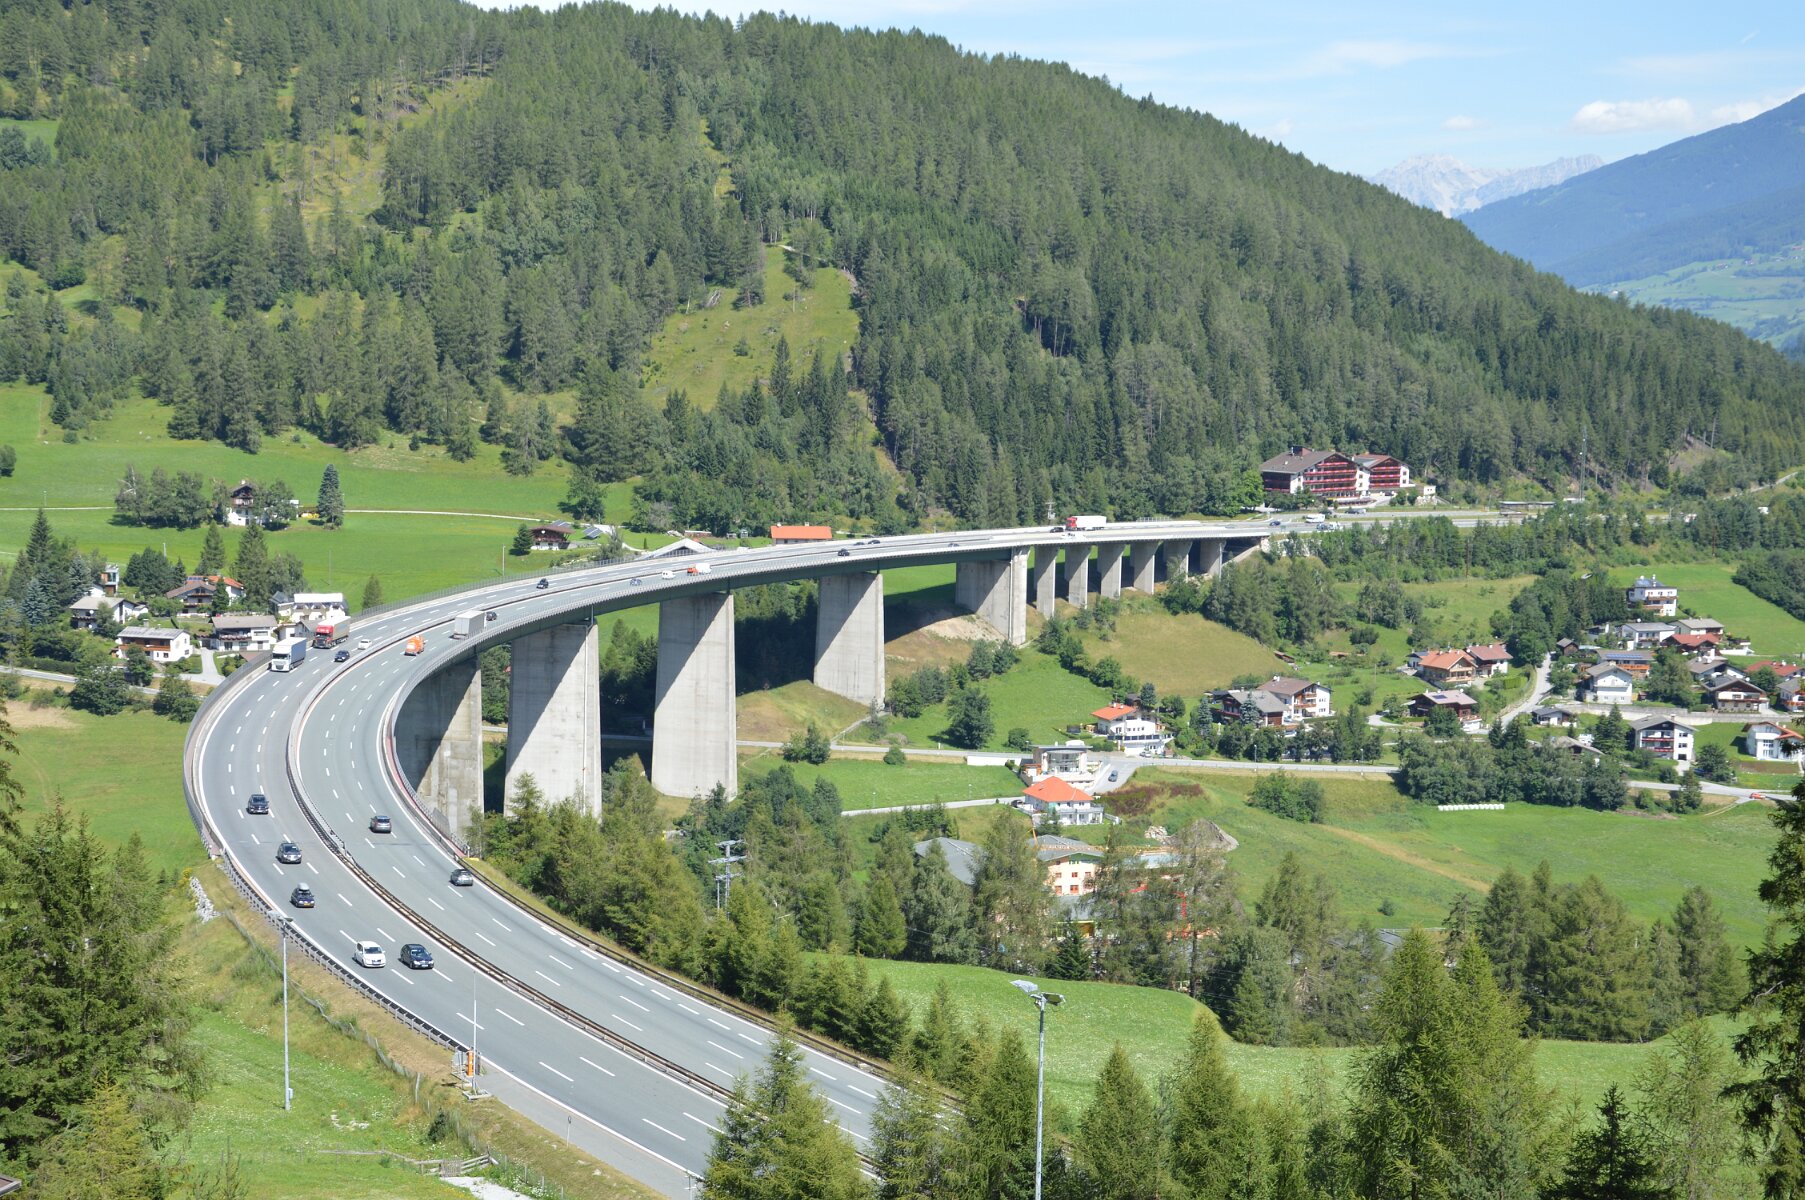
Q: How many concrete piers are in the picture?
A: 11